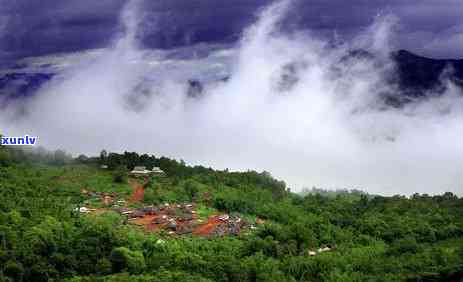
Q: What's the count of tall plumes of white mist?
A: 3